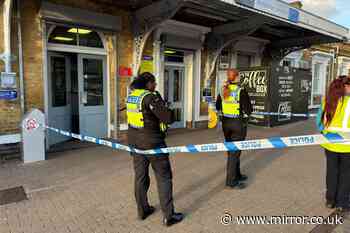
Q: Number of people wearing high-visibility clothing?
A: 3